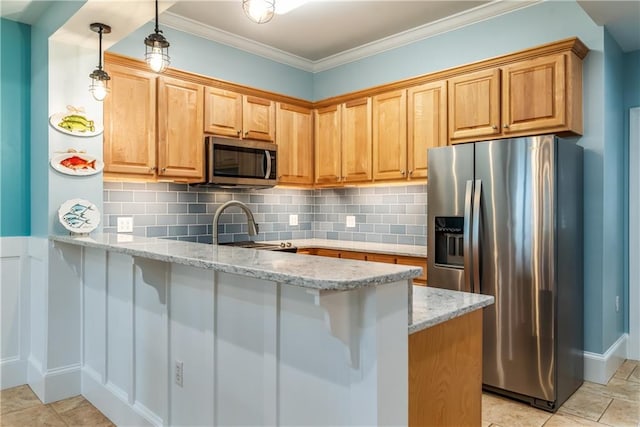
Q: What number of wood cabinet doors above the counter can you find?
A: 11